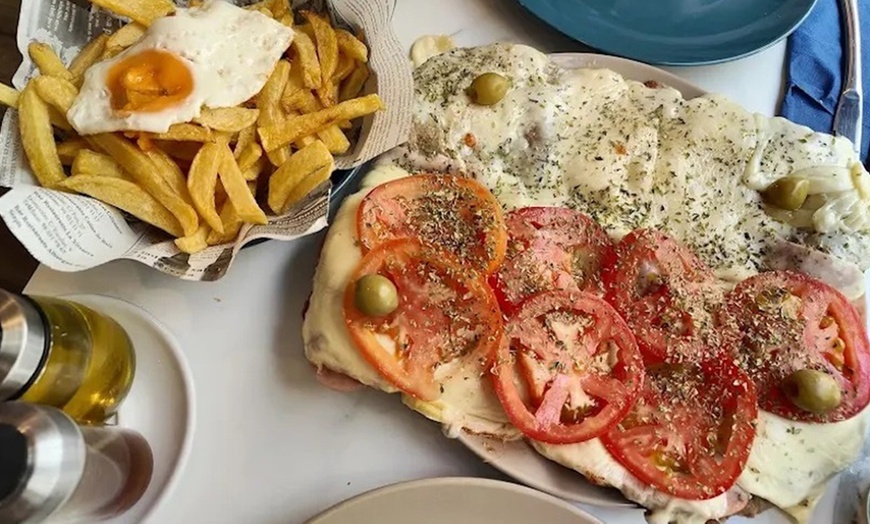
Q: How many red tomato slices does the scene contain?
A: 7